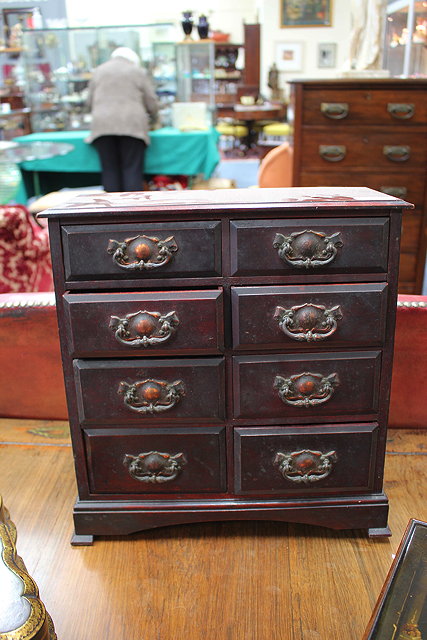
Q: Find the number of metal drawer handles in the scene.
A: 13